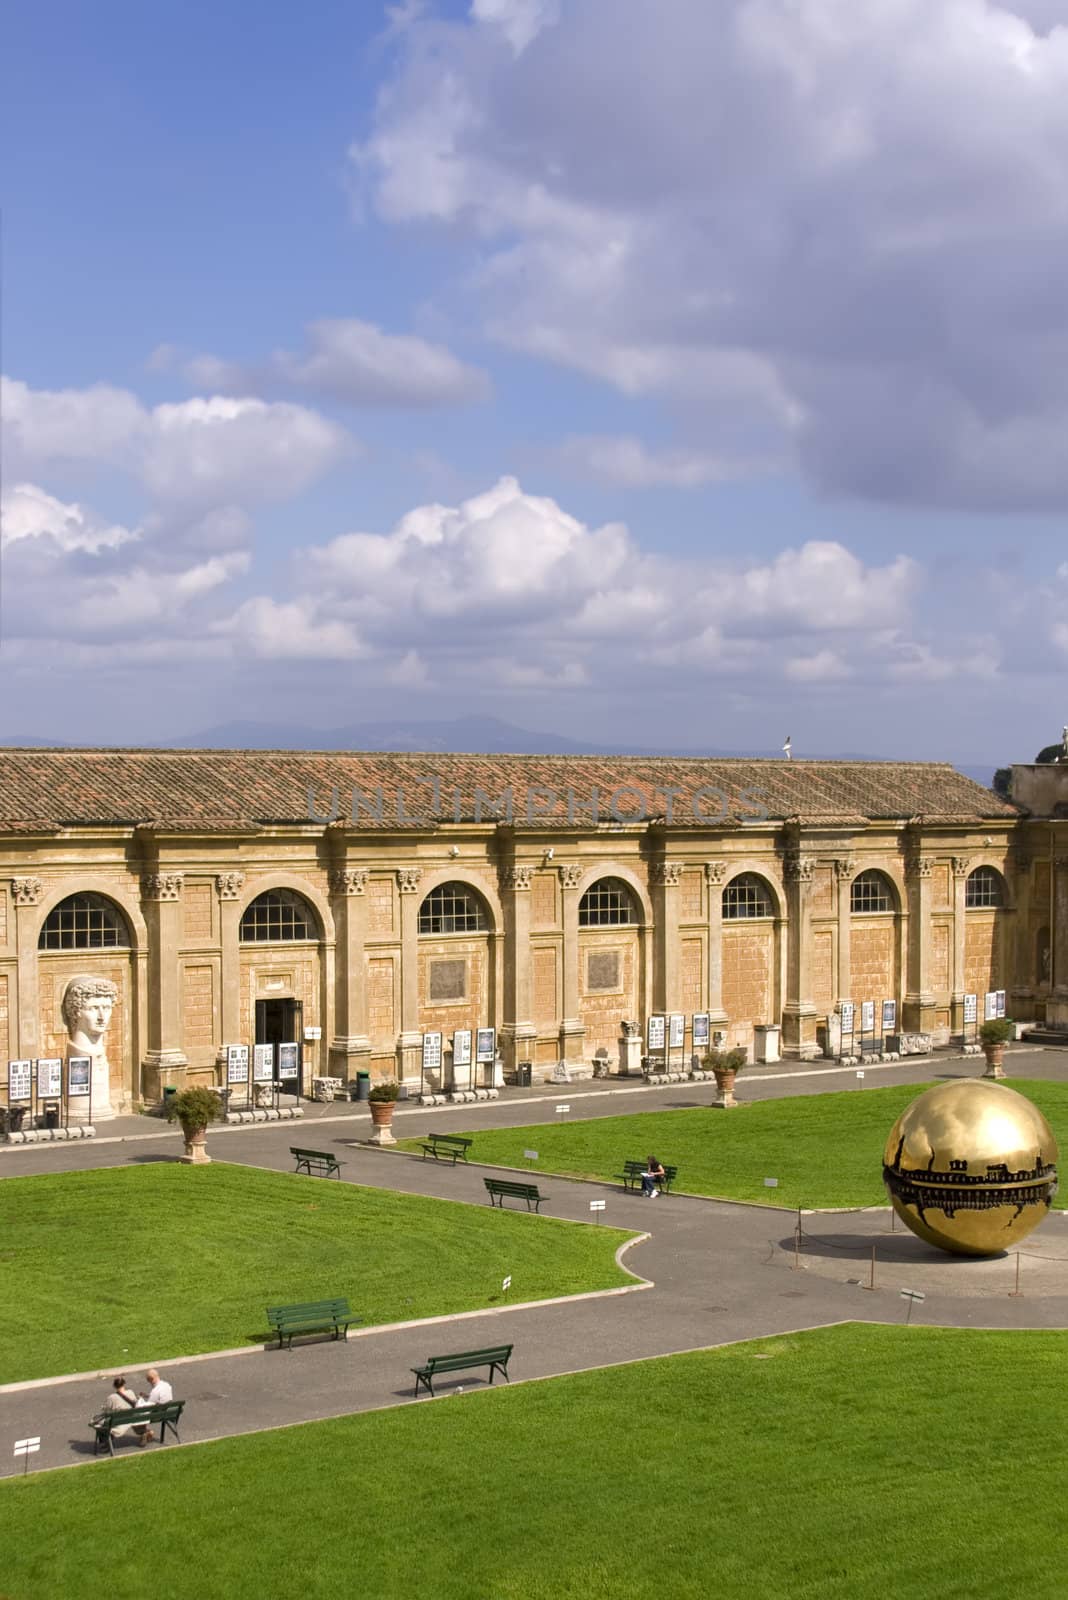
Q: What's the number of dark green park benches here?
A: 7